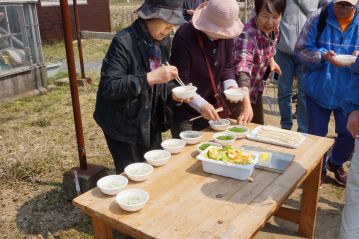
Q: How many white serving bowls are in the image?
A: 13